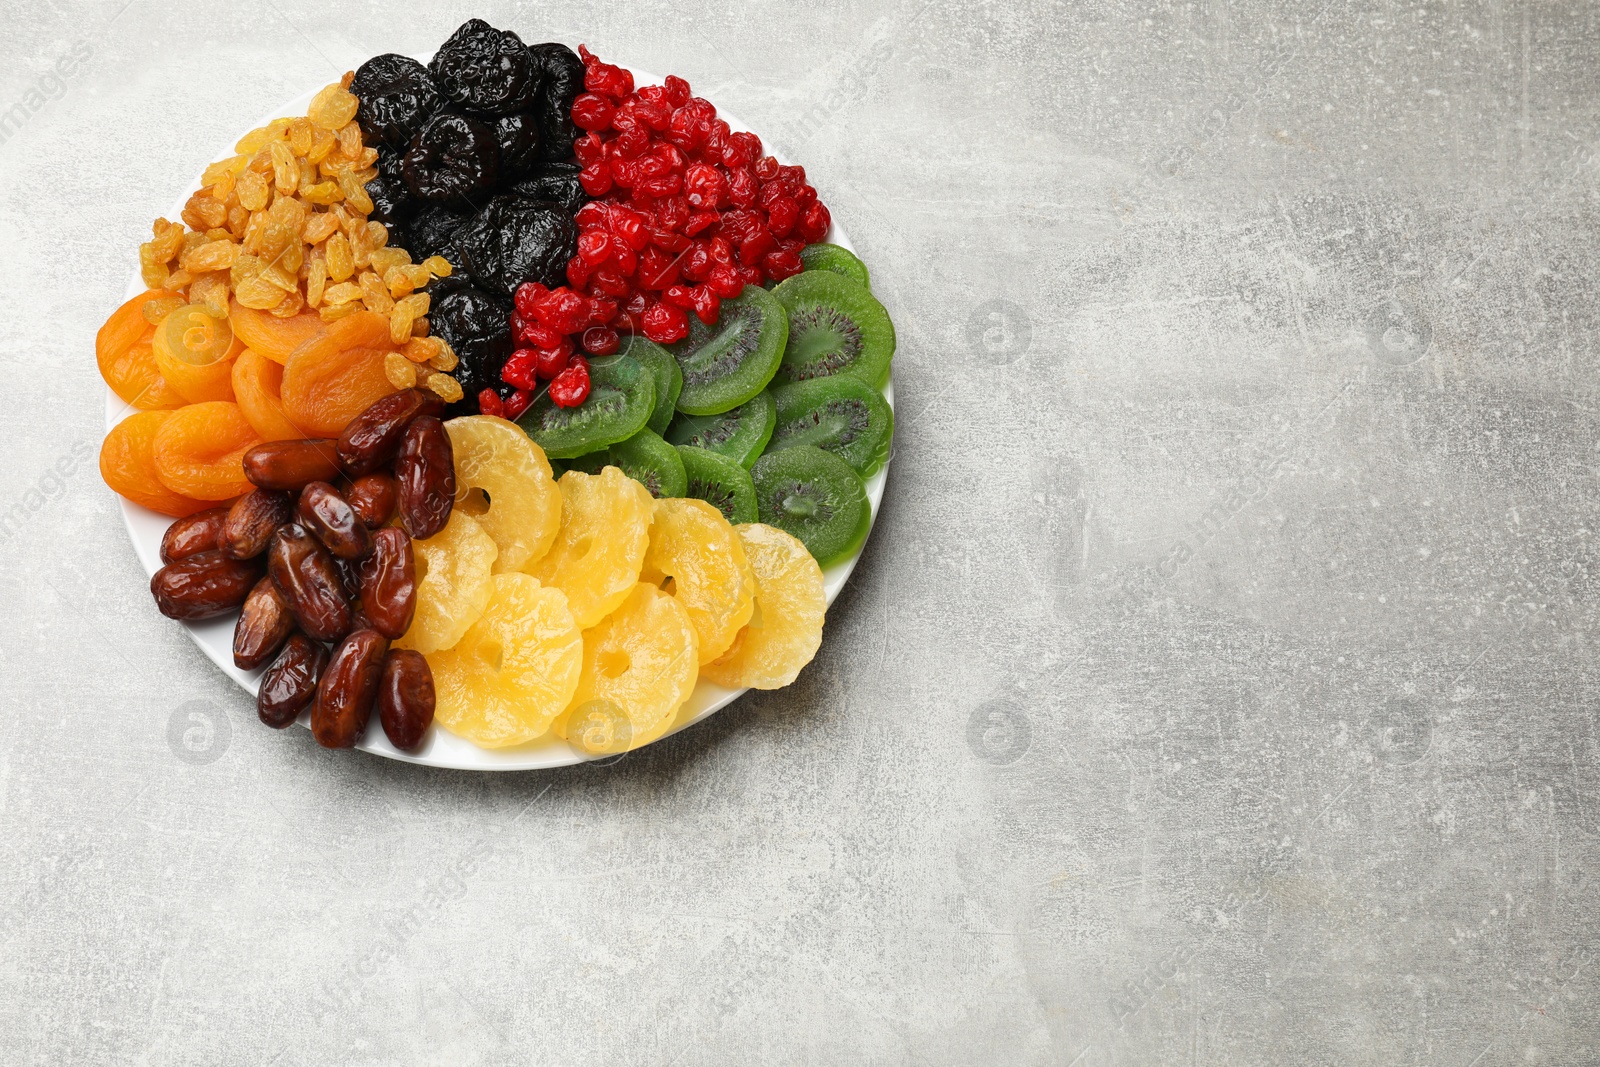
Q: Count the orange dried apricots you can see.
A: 7